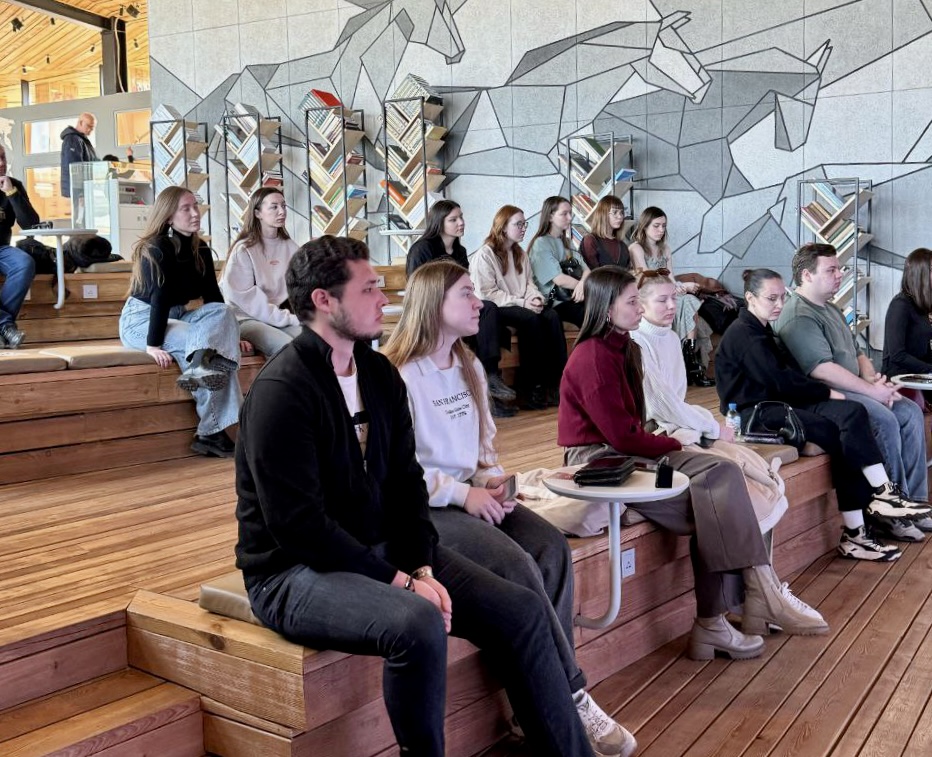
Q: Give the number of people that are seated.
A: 15